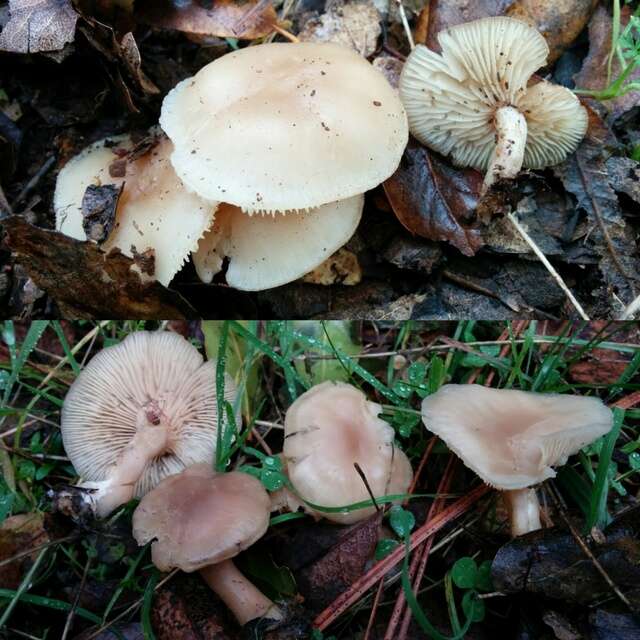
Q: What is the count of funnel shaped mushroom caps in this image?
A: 1